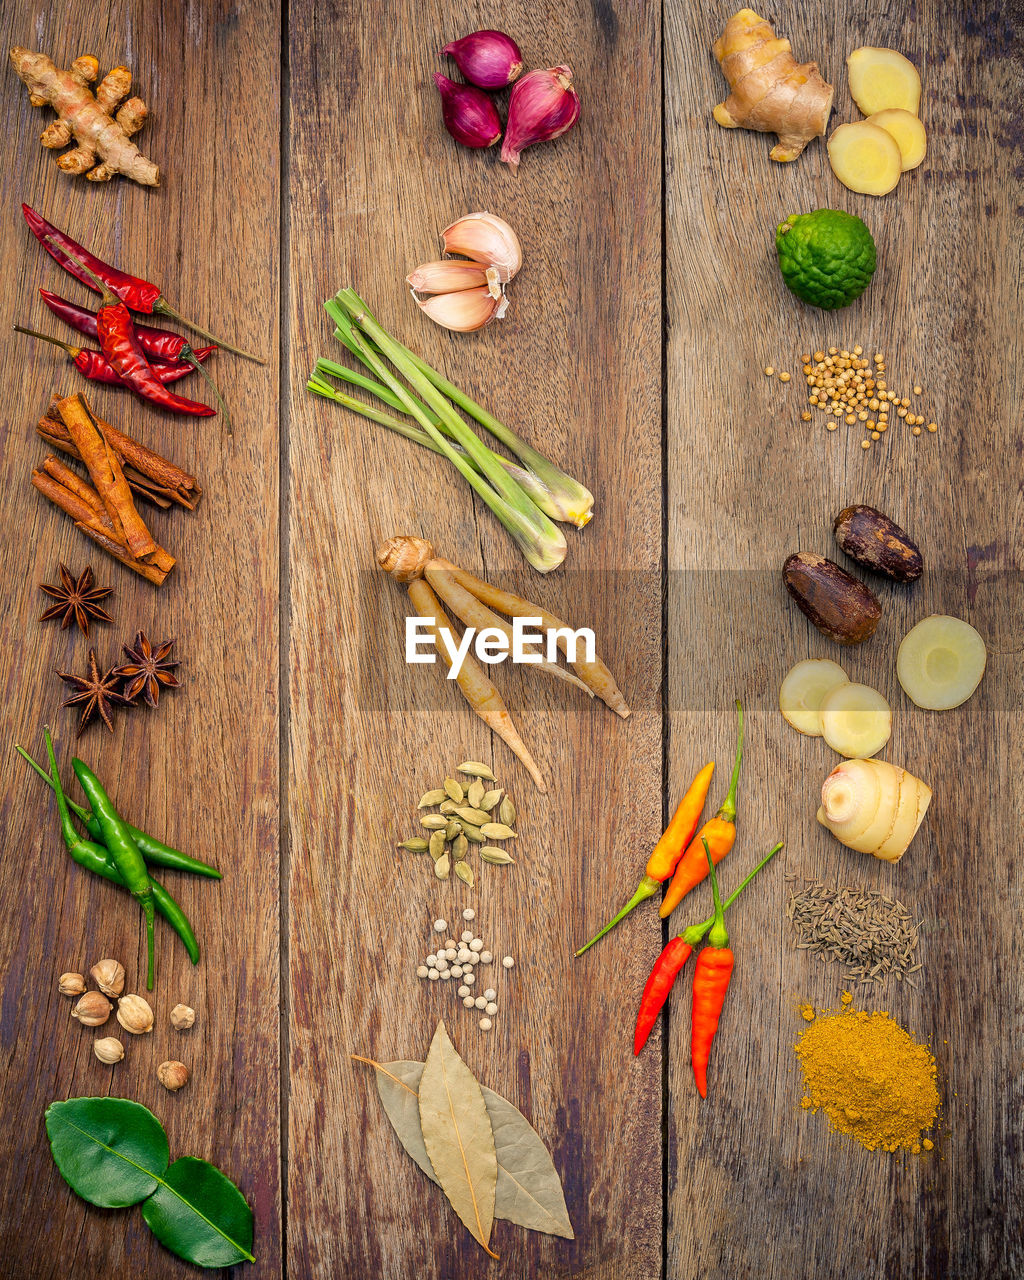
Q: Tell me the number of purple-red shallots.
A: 3